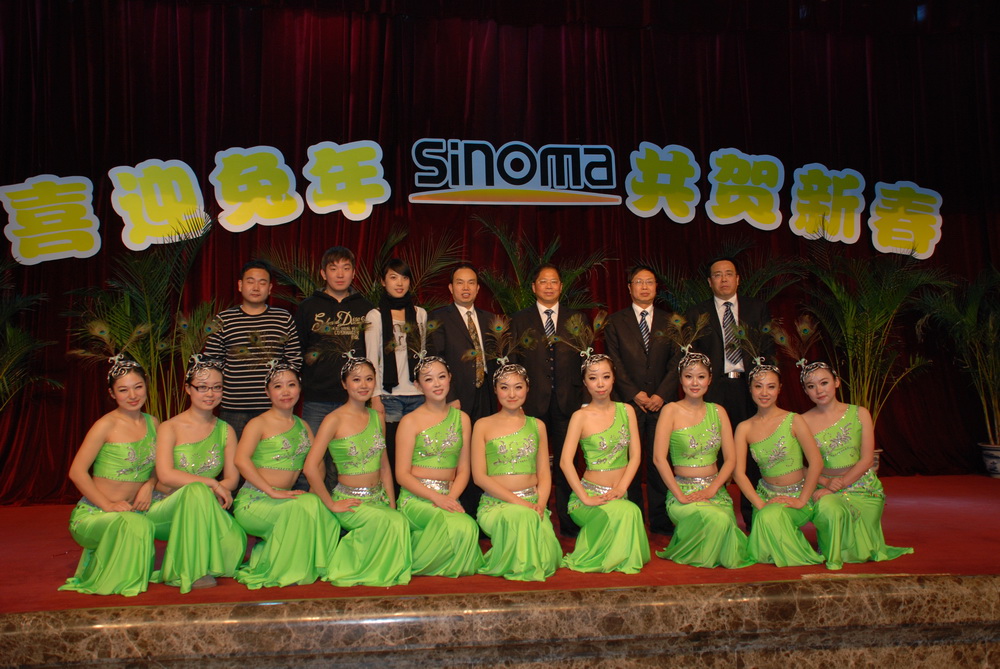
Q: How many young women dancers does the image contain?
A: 10